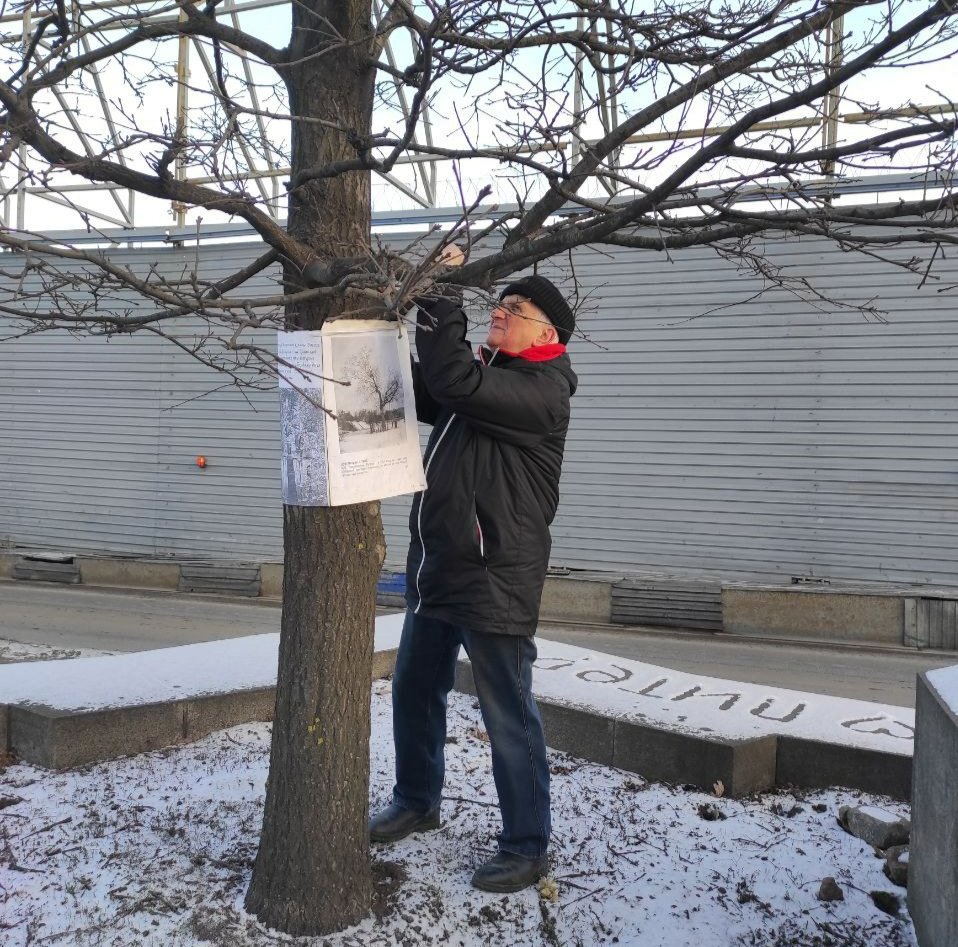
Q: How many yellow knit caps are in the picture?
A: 0